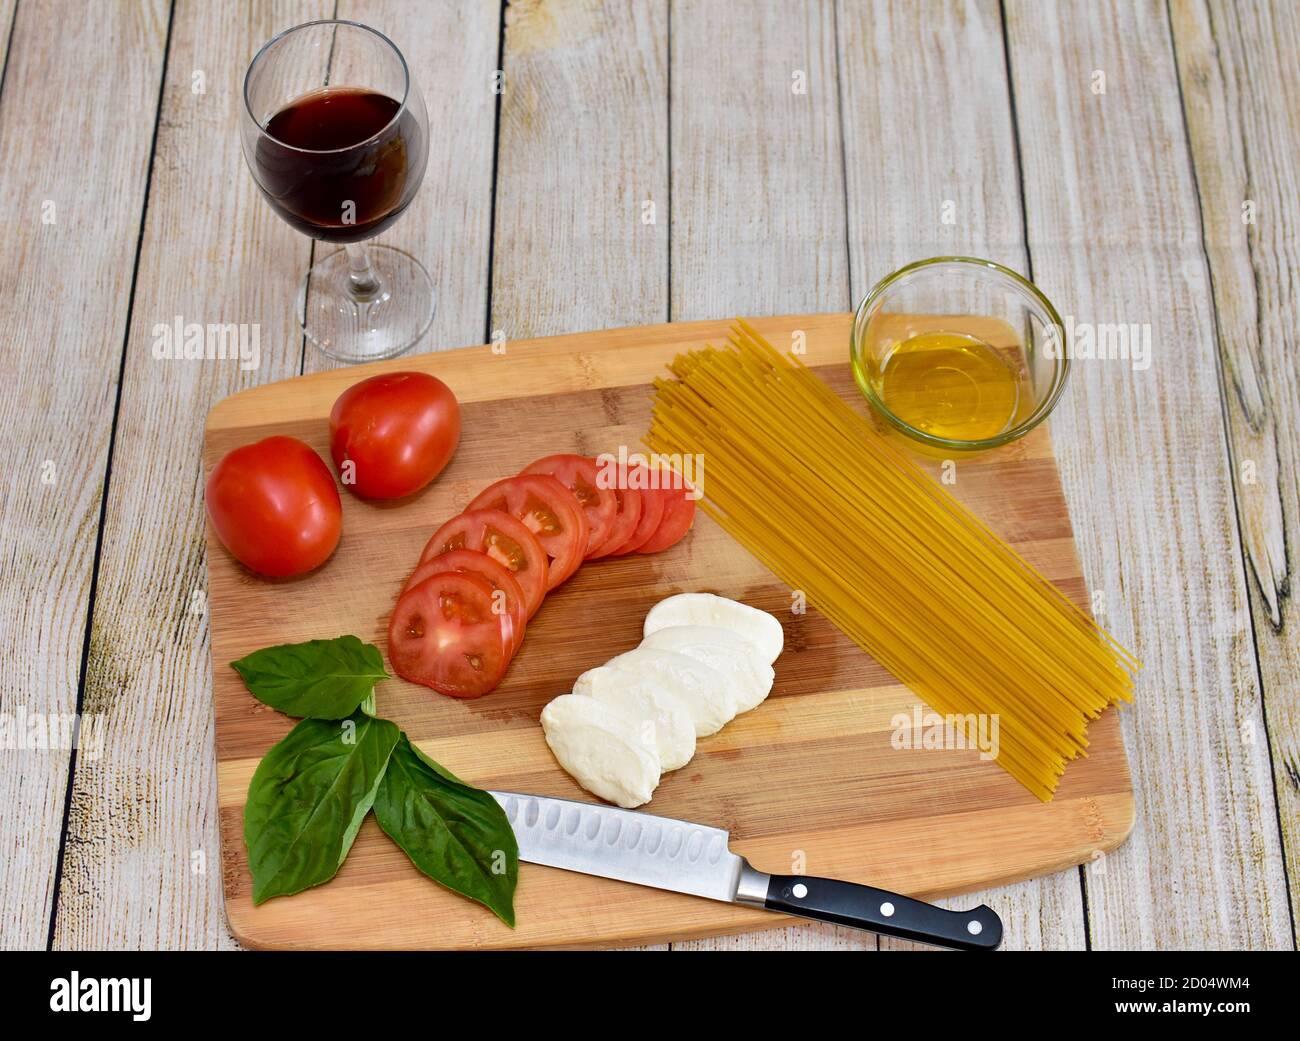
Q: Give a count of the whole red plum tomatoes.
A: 2